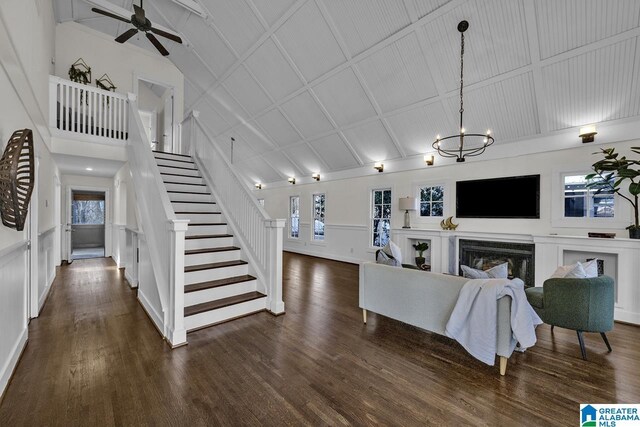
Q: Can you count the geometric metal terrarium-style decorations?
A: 2